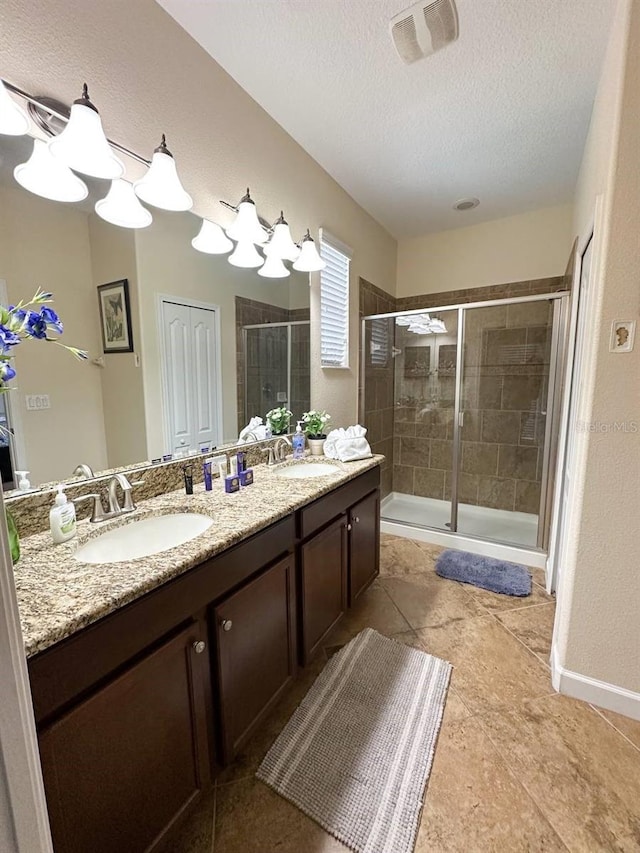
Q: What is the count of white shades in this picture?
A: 11